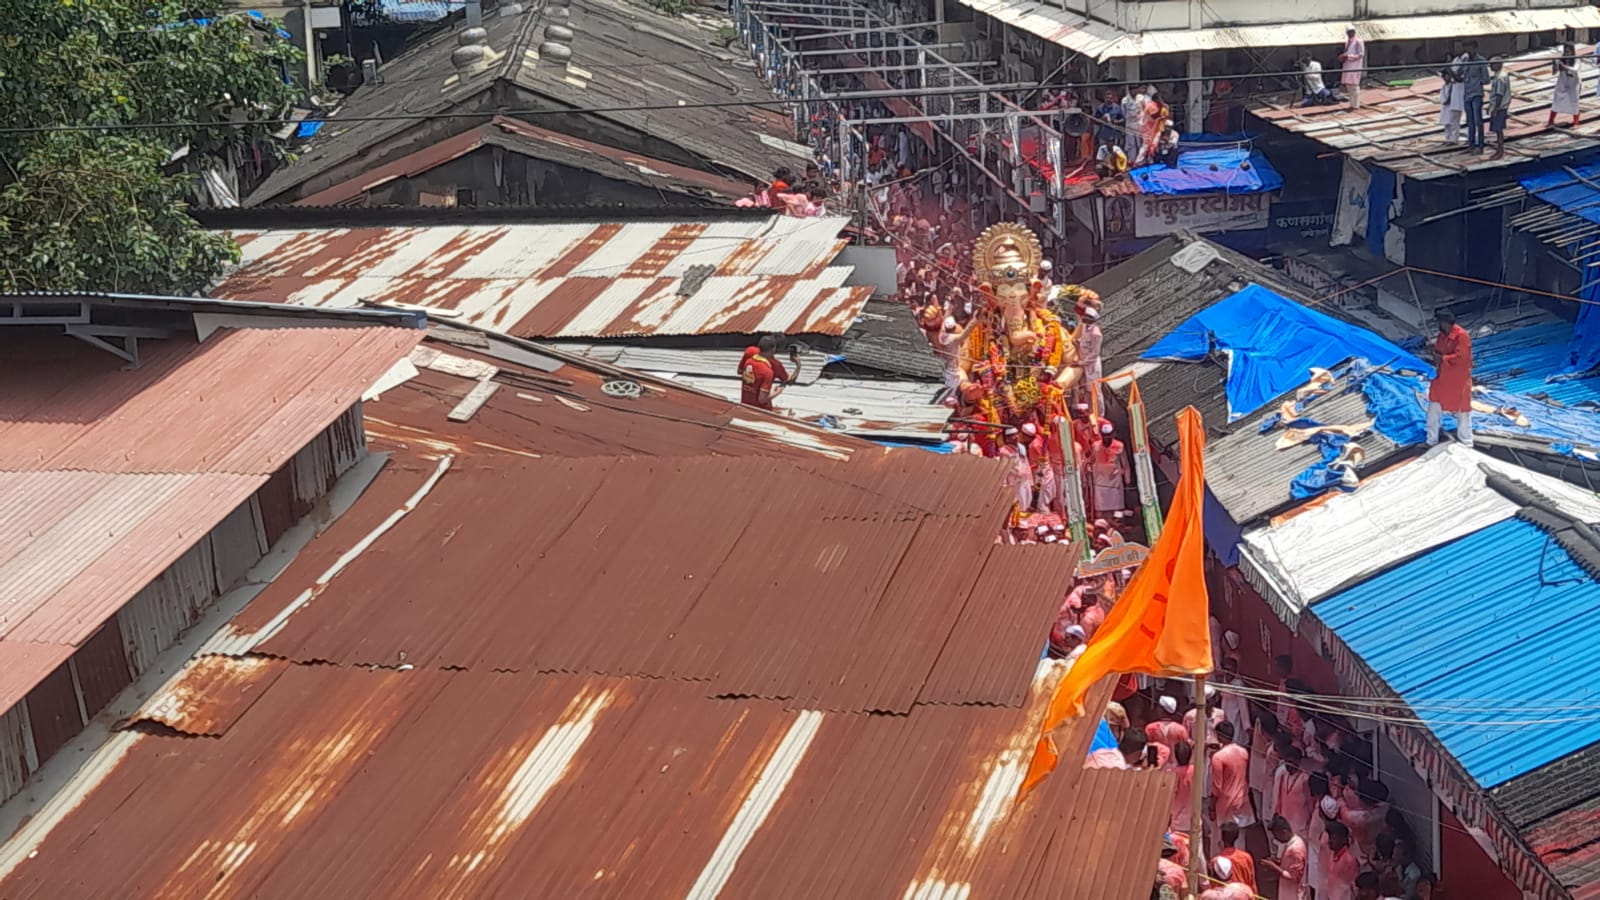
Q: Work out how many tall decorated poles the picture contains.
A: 2